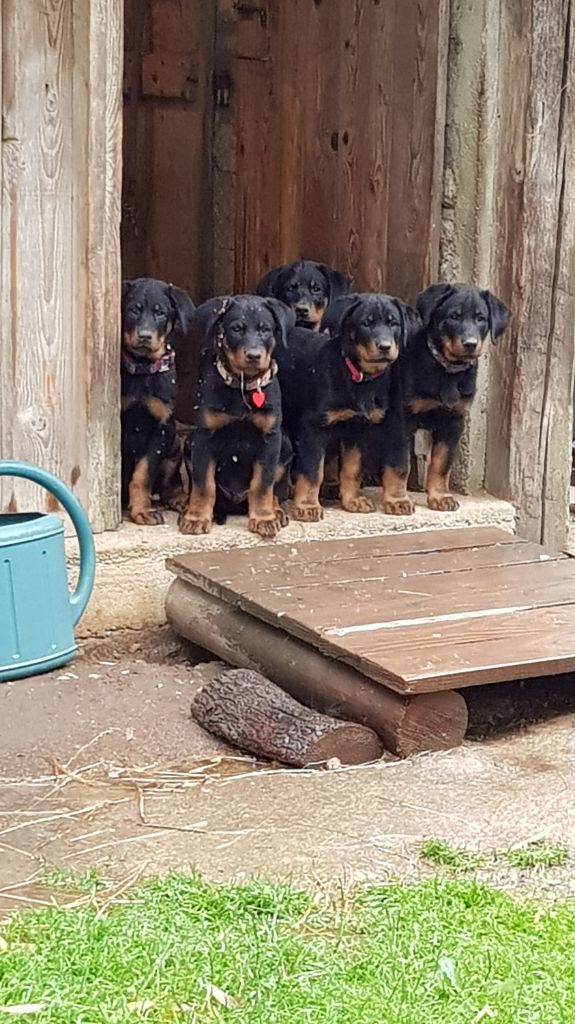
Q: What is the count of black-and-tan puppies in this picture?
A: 5